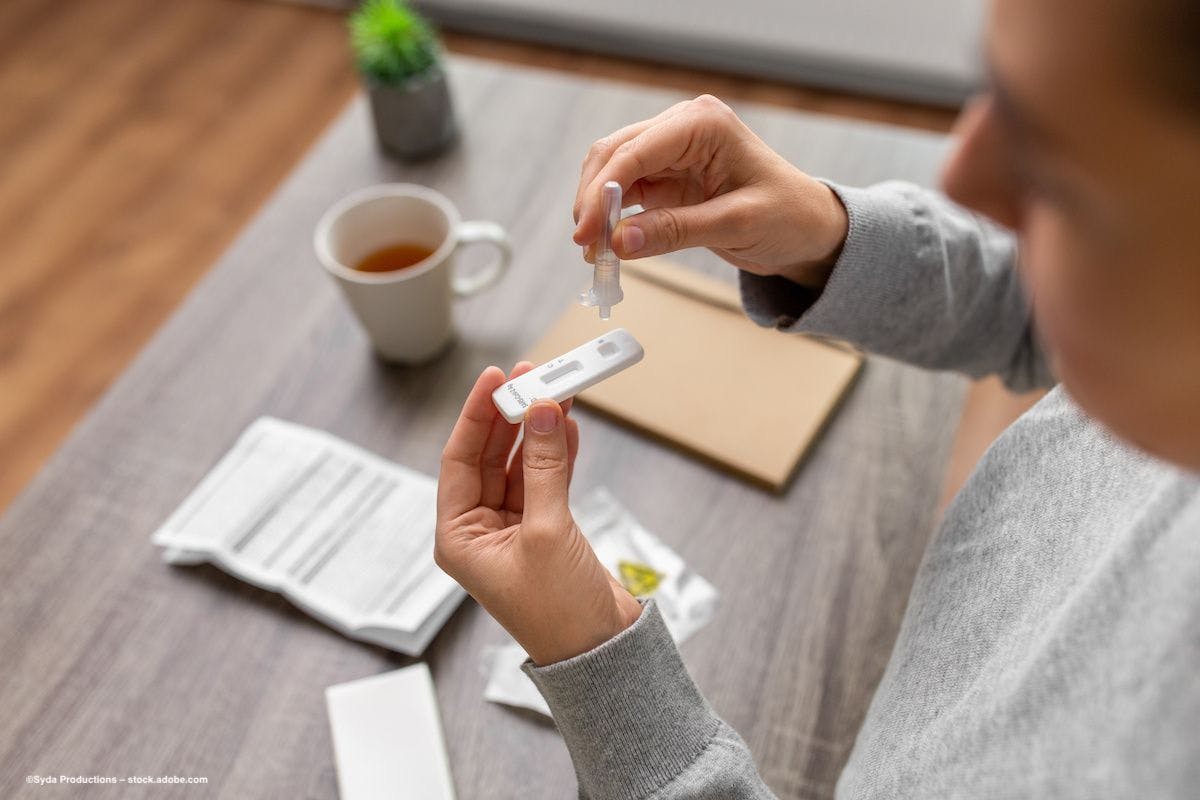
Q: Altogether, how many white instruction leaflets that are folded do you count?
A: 1